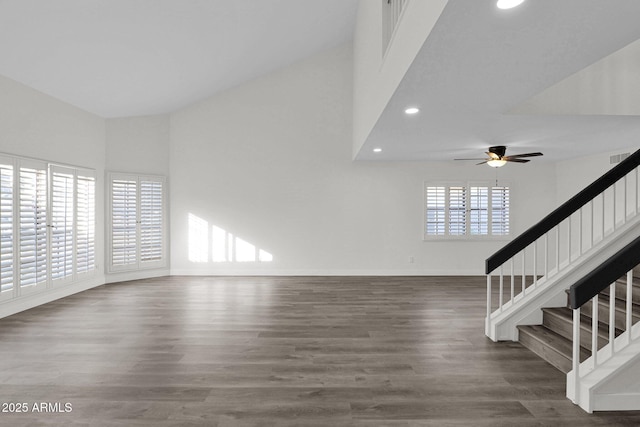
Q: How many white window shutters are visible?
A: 10